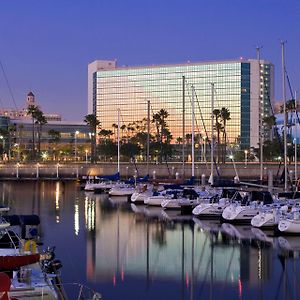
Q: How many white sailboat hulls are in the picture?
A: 9